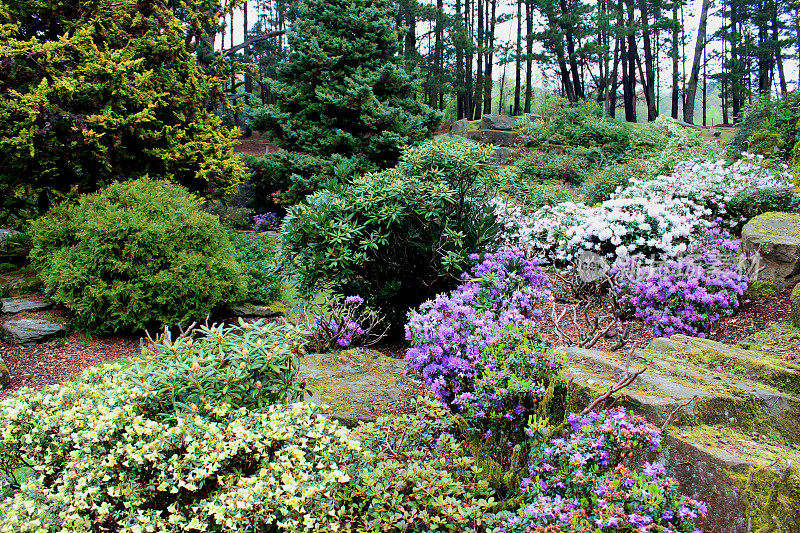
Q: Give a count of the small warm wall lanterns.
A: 0